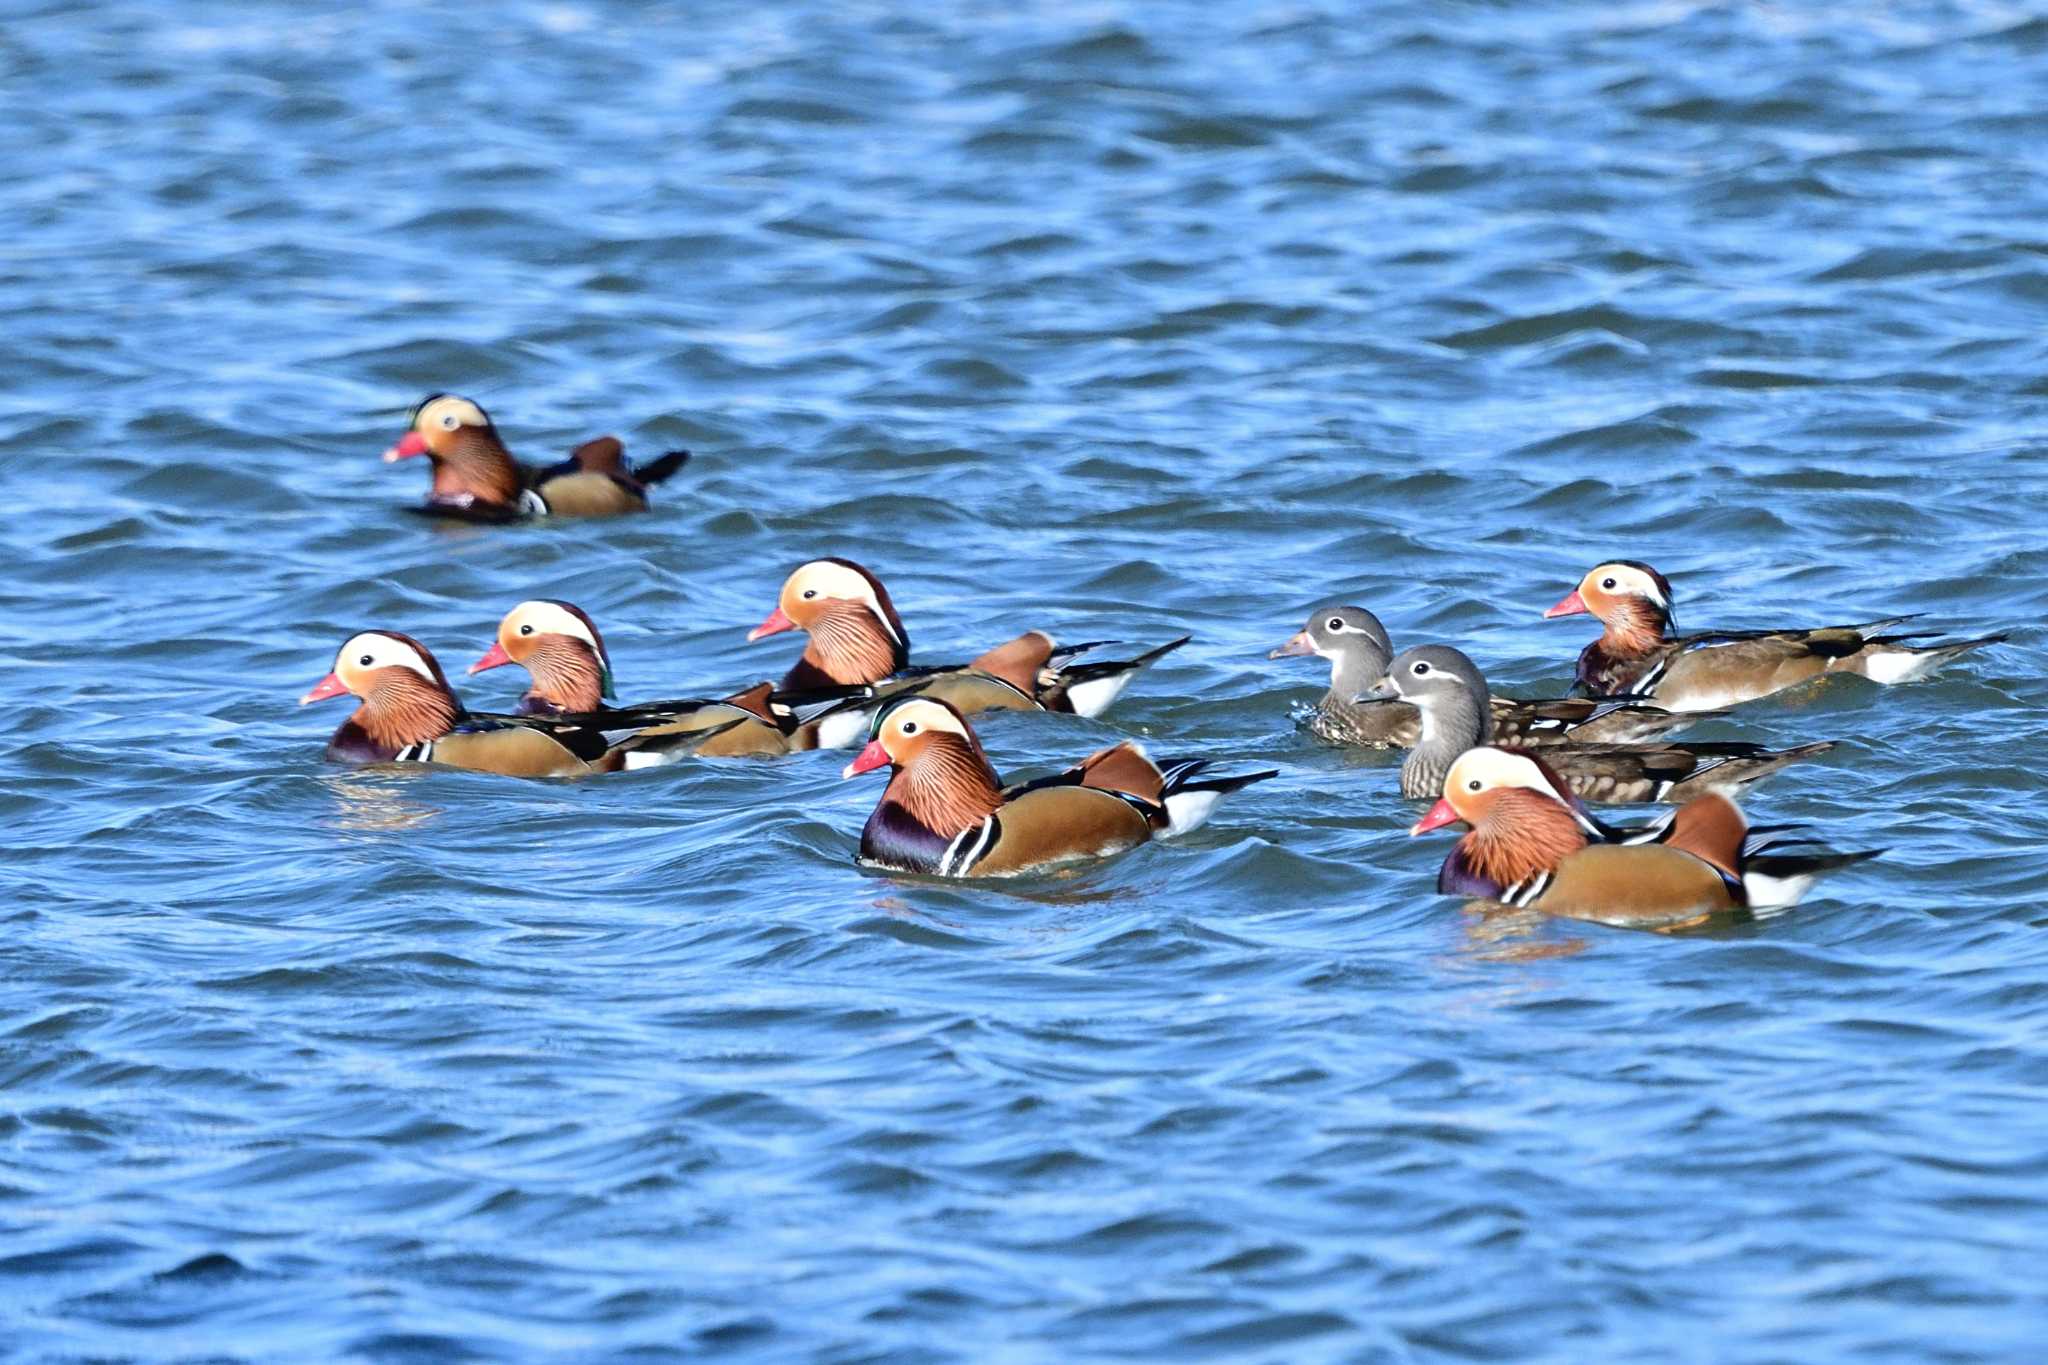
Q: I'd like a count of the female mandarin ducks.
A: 2